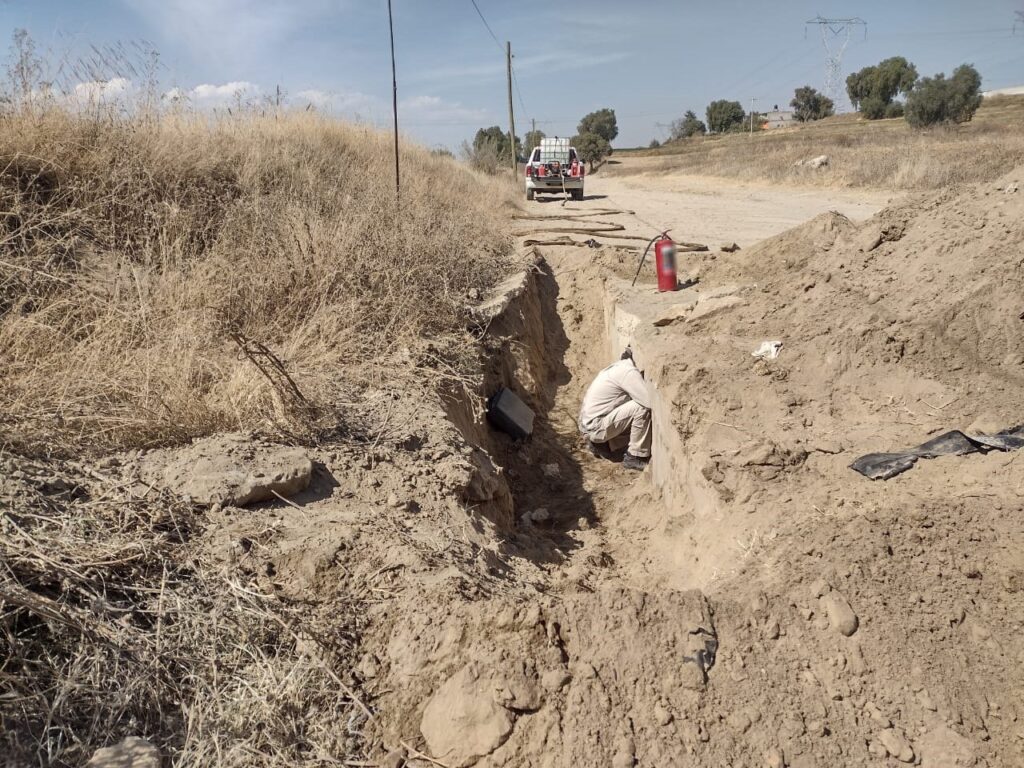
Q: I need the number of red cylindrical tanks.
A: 1